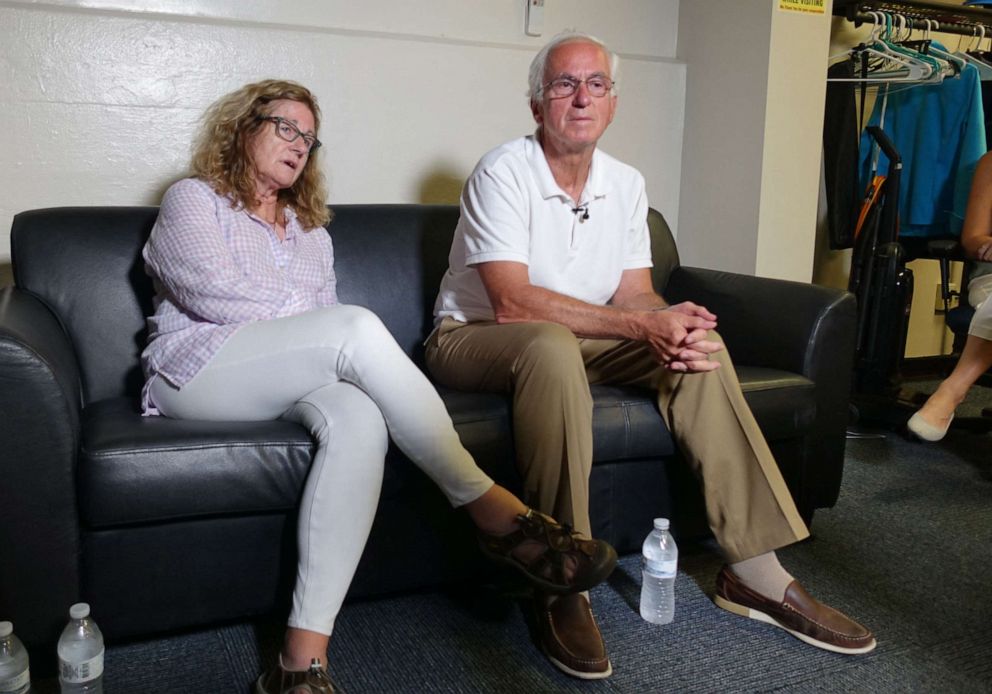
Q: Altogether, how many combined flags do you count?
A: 0